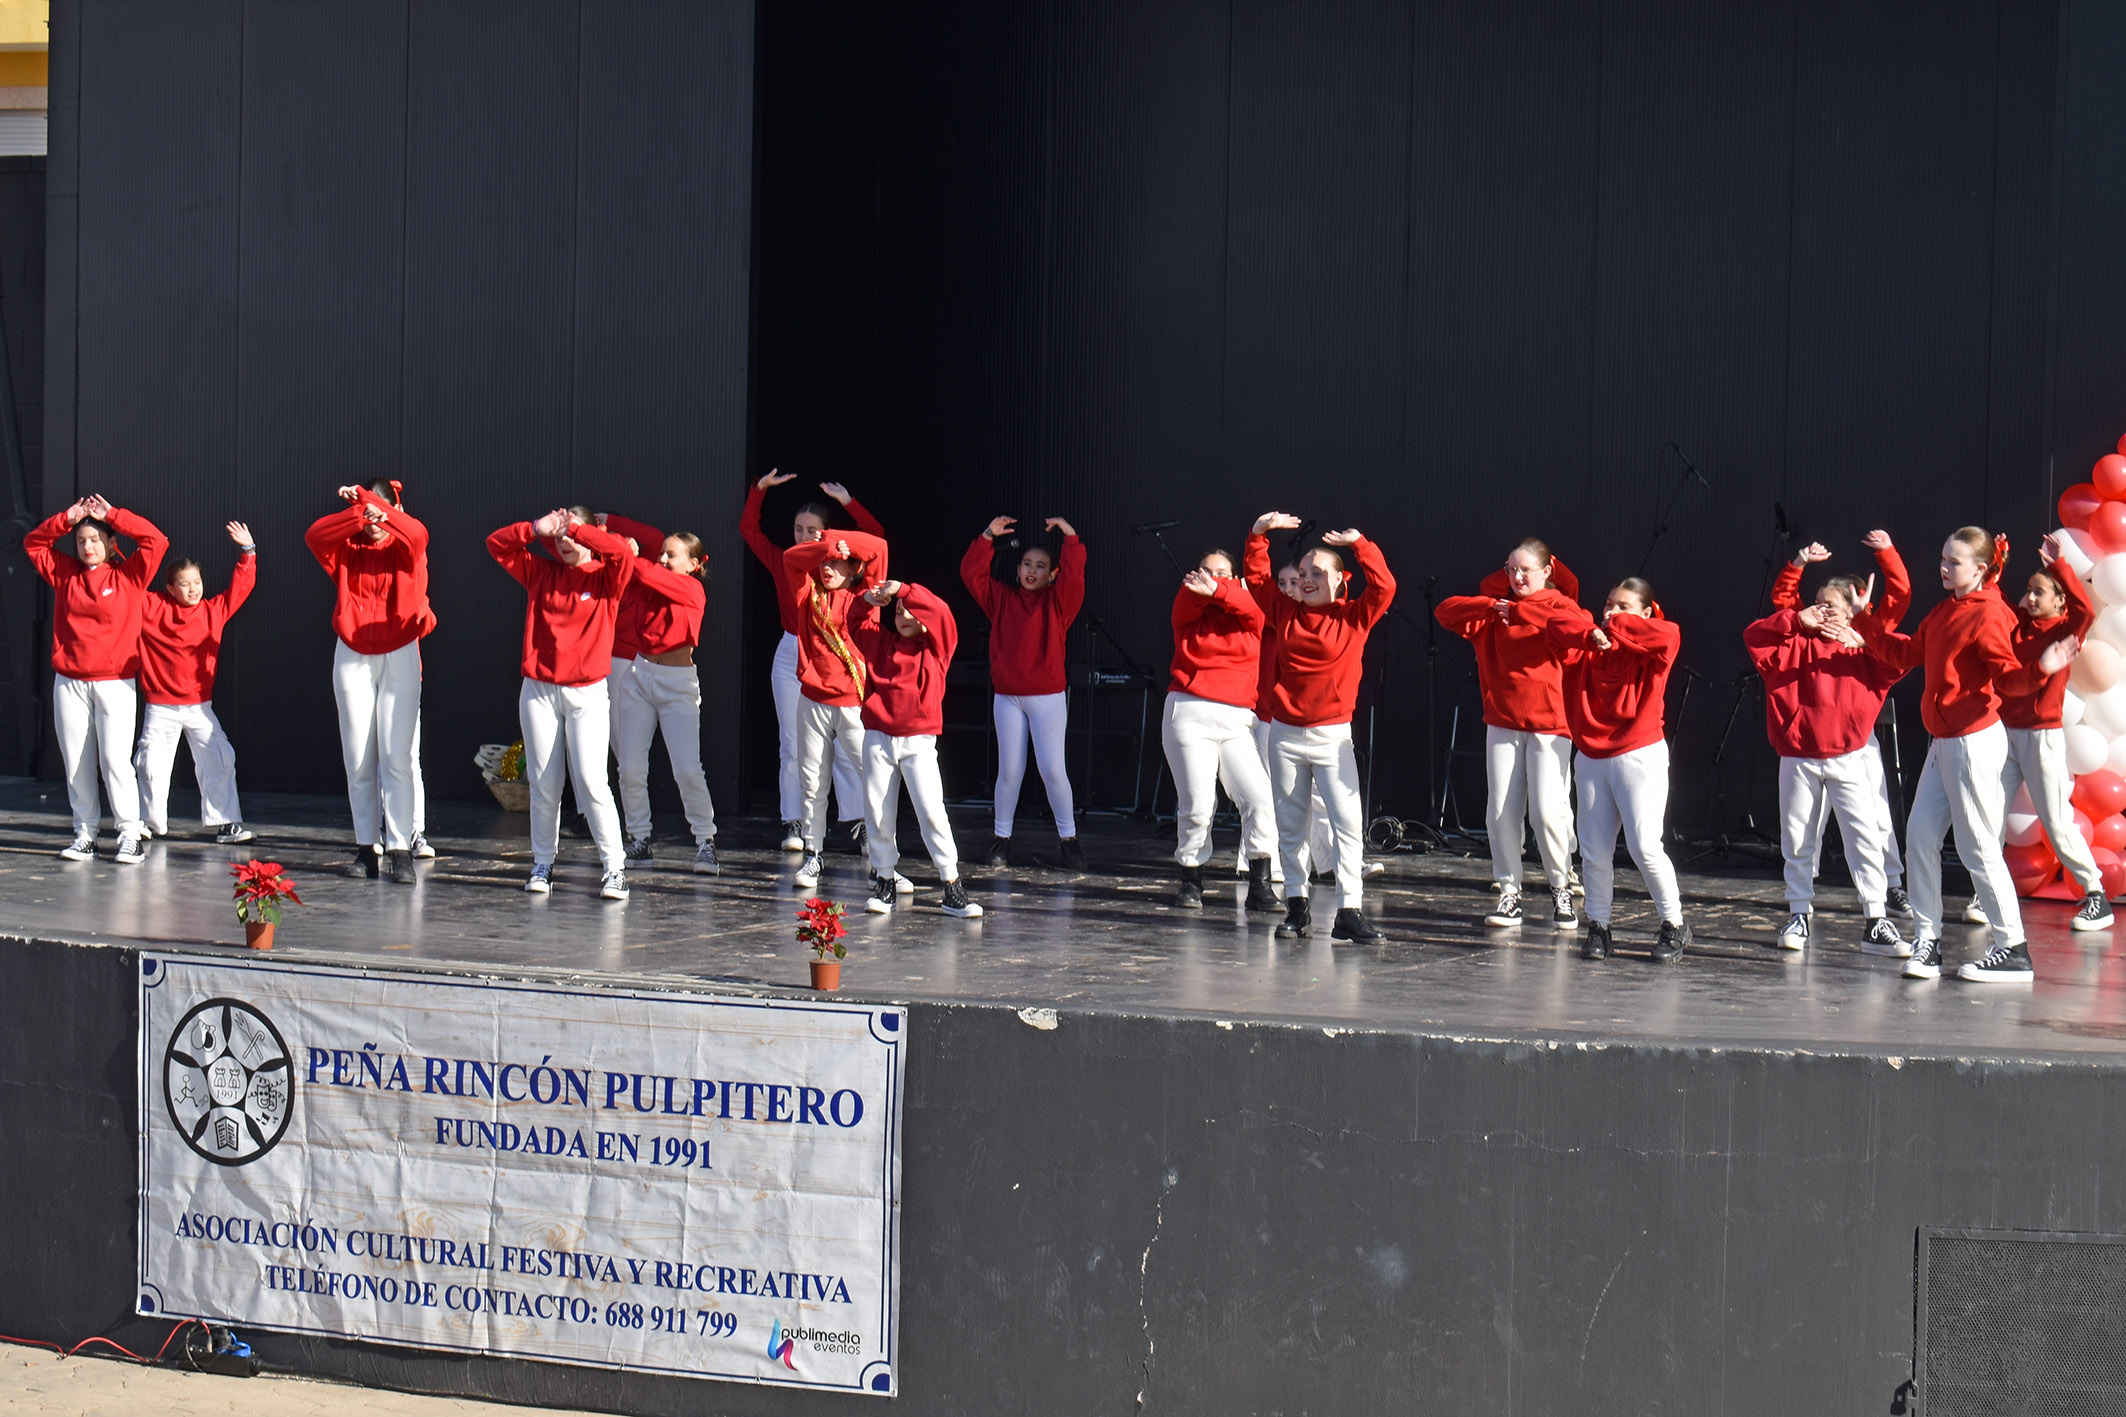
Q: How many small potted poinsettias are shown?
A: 2